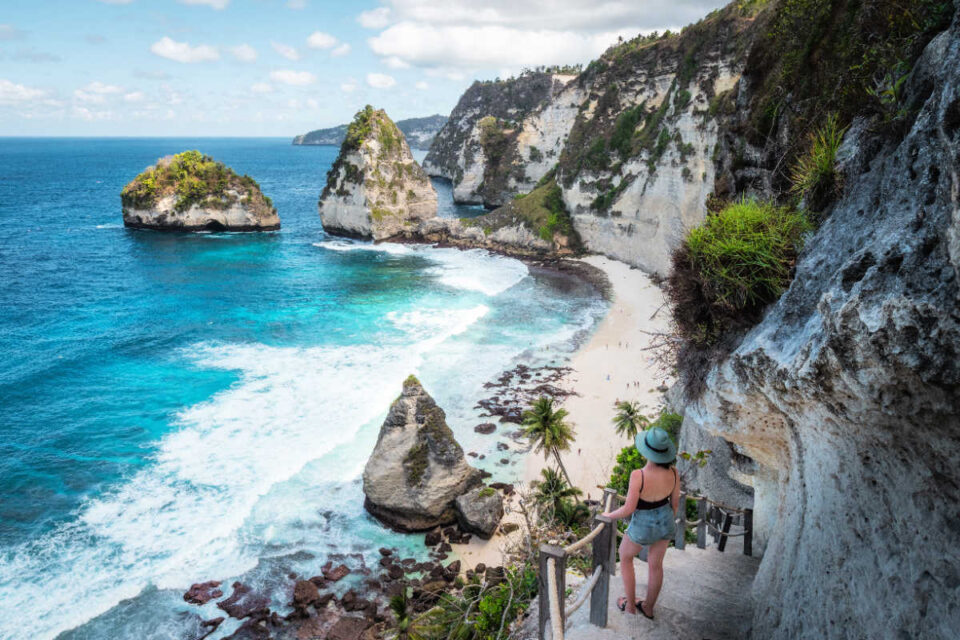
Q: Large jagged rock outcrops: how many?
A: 3